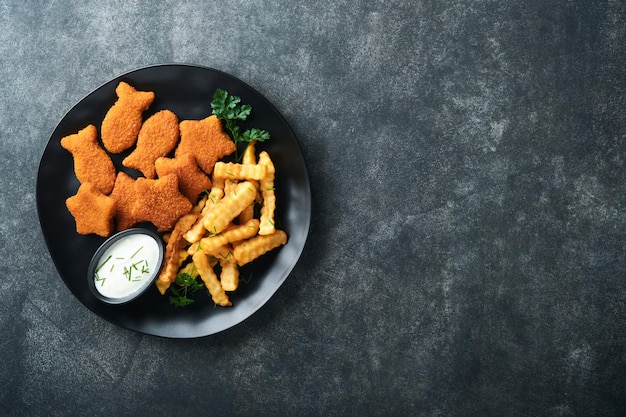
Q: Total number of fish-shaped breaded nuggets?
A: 3